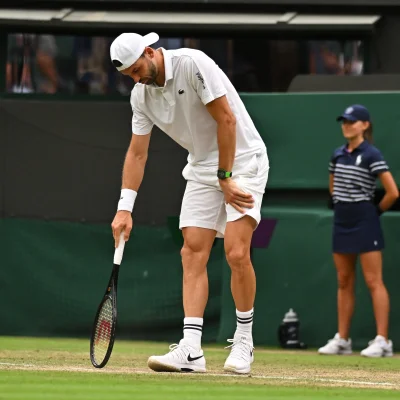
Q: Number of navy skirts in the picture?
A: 1